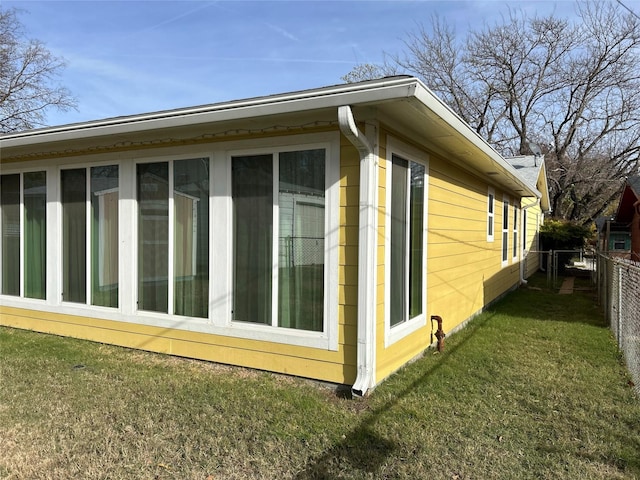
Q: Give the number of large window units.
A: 5